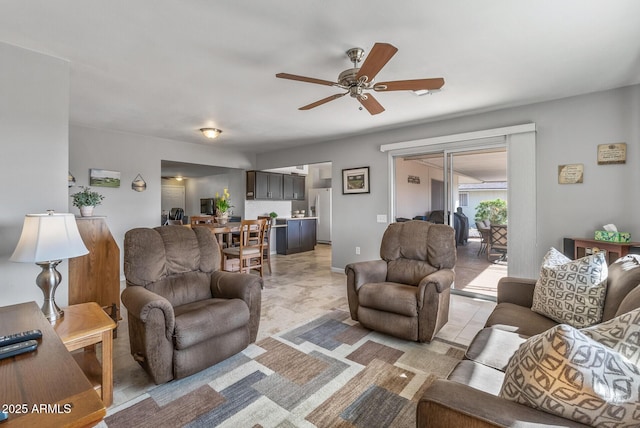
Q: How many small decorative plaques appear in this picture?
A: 2